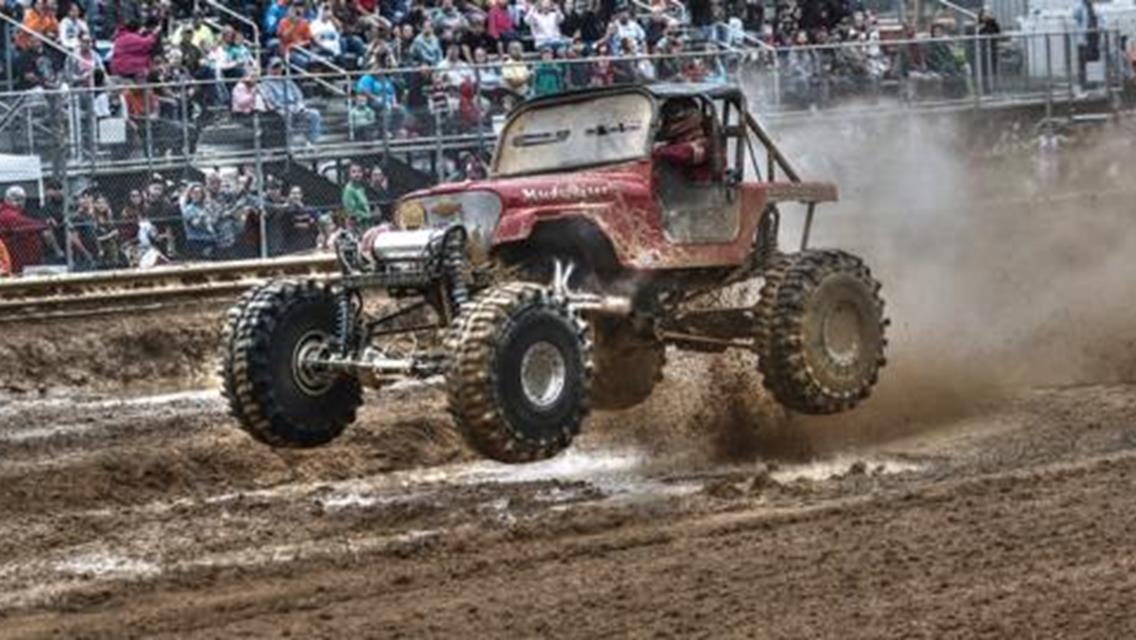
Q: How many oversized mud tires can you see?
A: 4